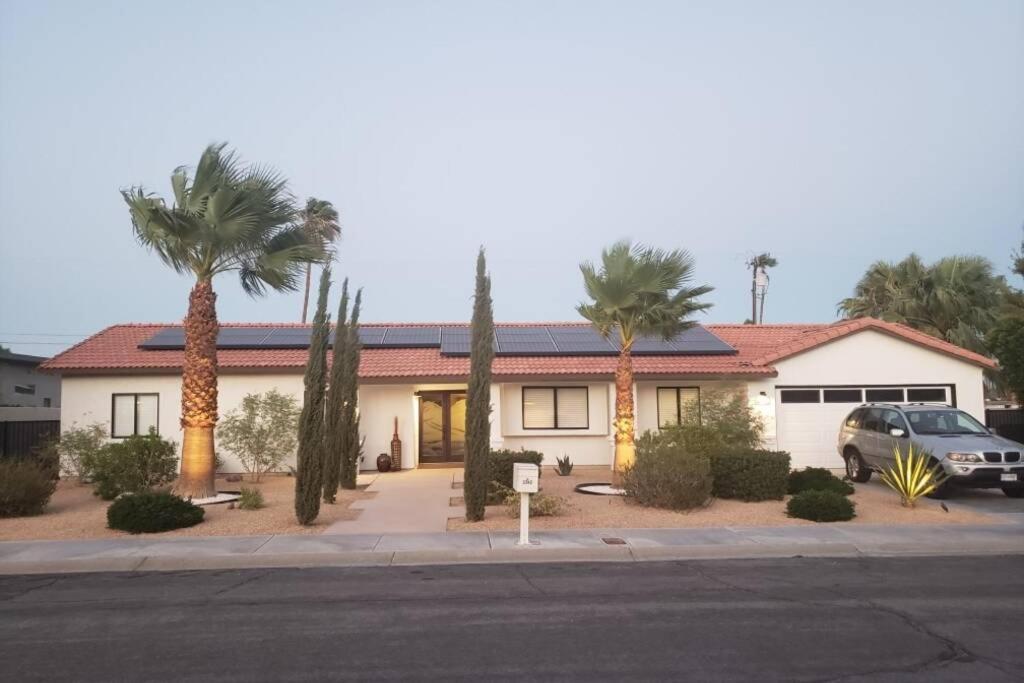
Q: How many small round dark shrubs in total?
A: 3